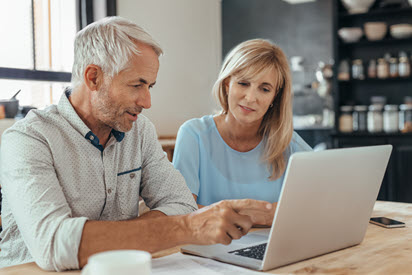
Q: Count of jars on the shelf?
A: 11